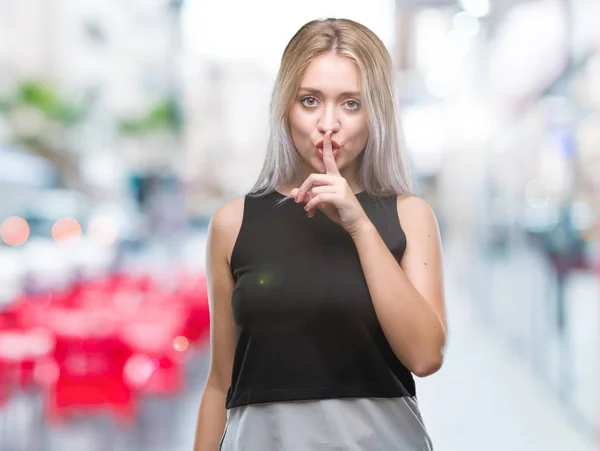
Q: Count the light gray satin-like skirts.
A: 1